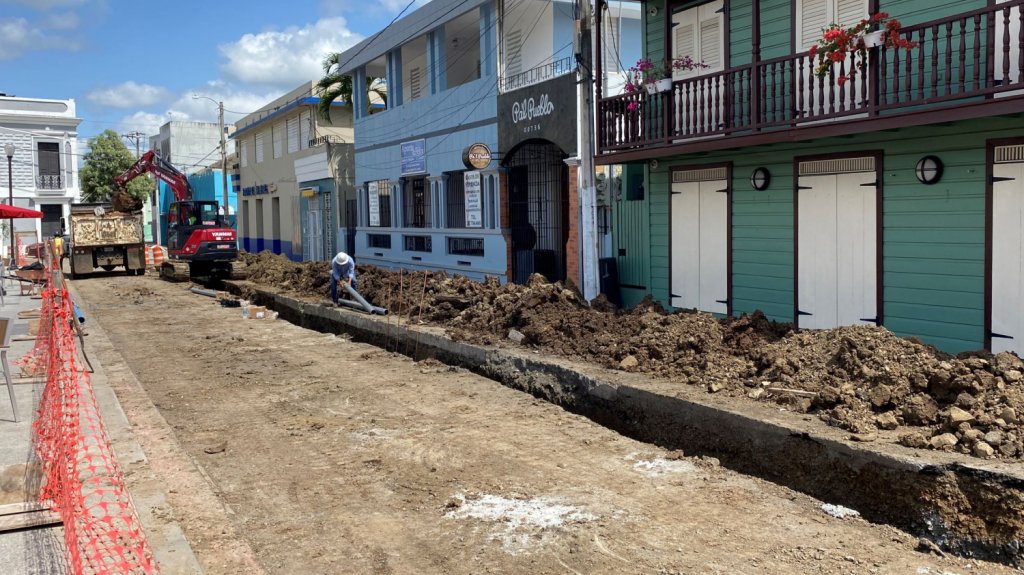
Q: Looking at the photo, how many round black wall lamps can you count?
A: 2